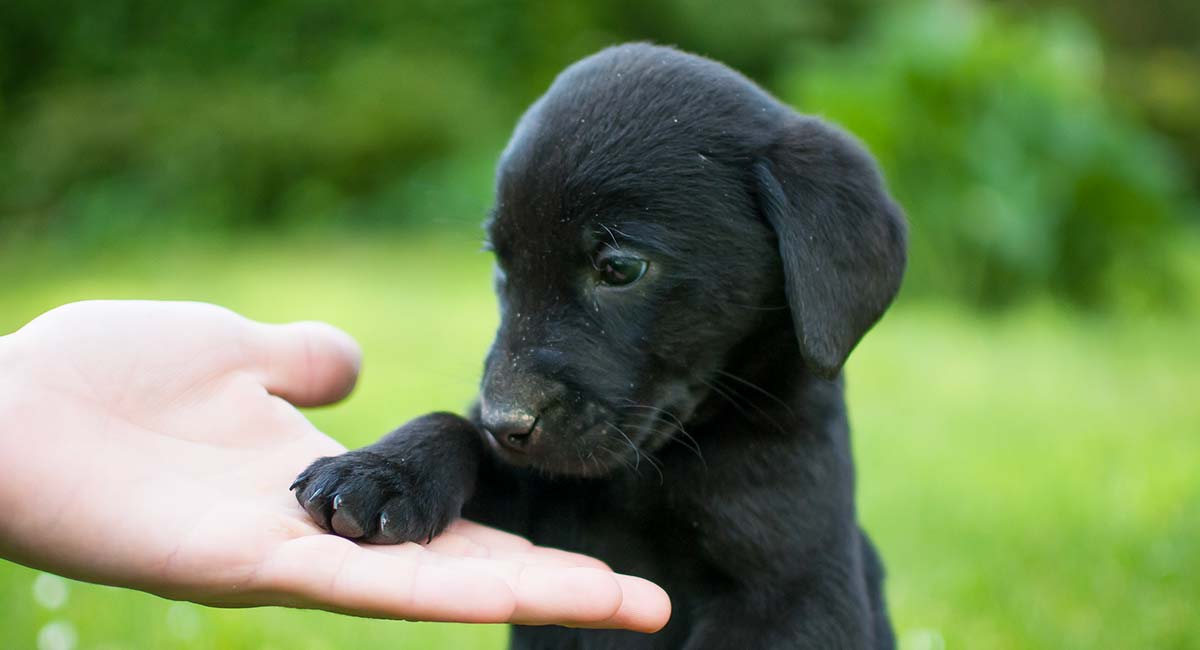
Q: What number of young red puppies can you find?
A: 0